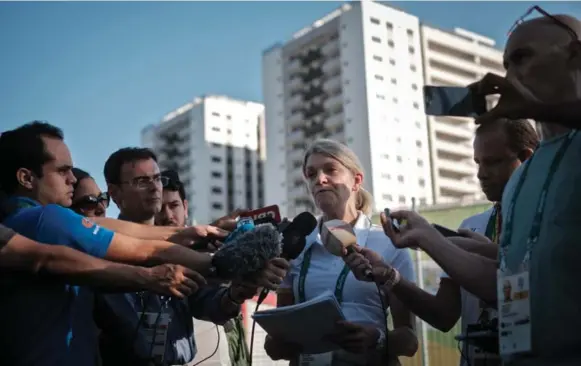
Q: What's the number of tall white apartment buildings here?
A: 2